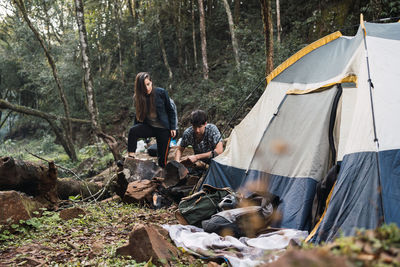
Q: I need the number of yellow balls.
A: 0